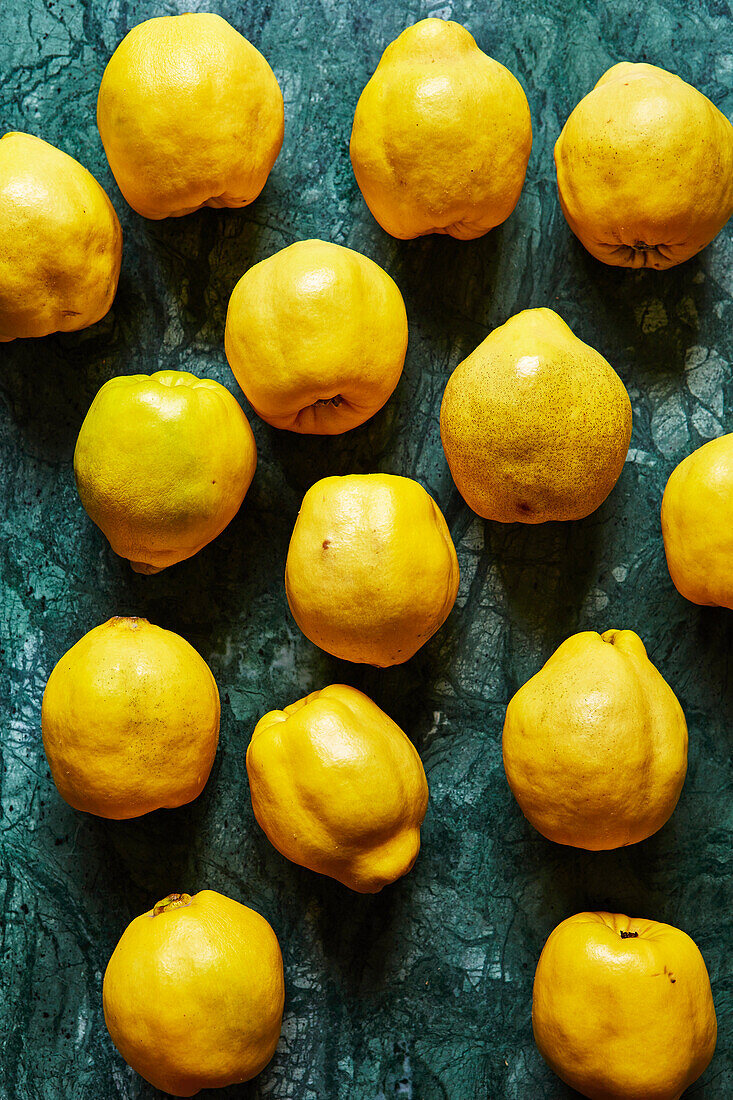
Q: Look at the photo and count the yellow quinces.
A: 14